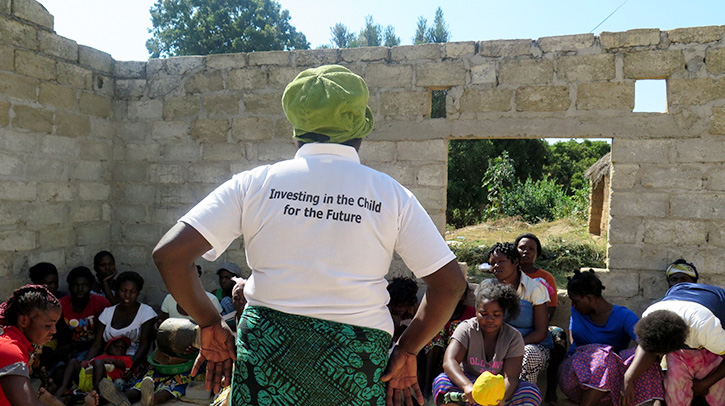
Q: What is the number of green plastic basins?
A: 1